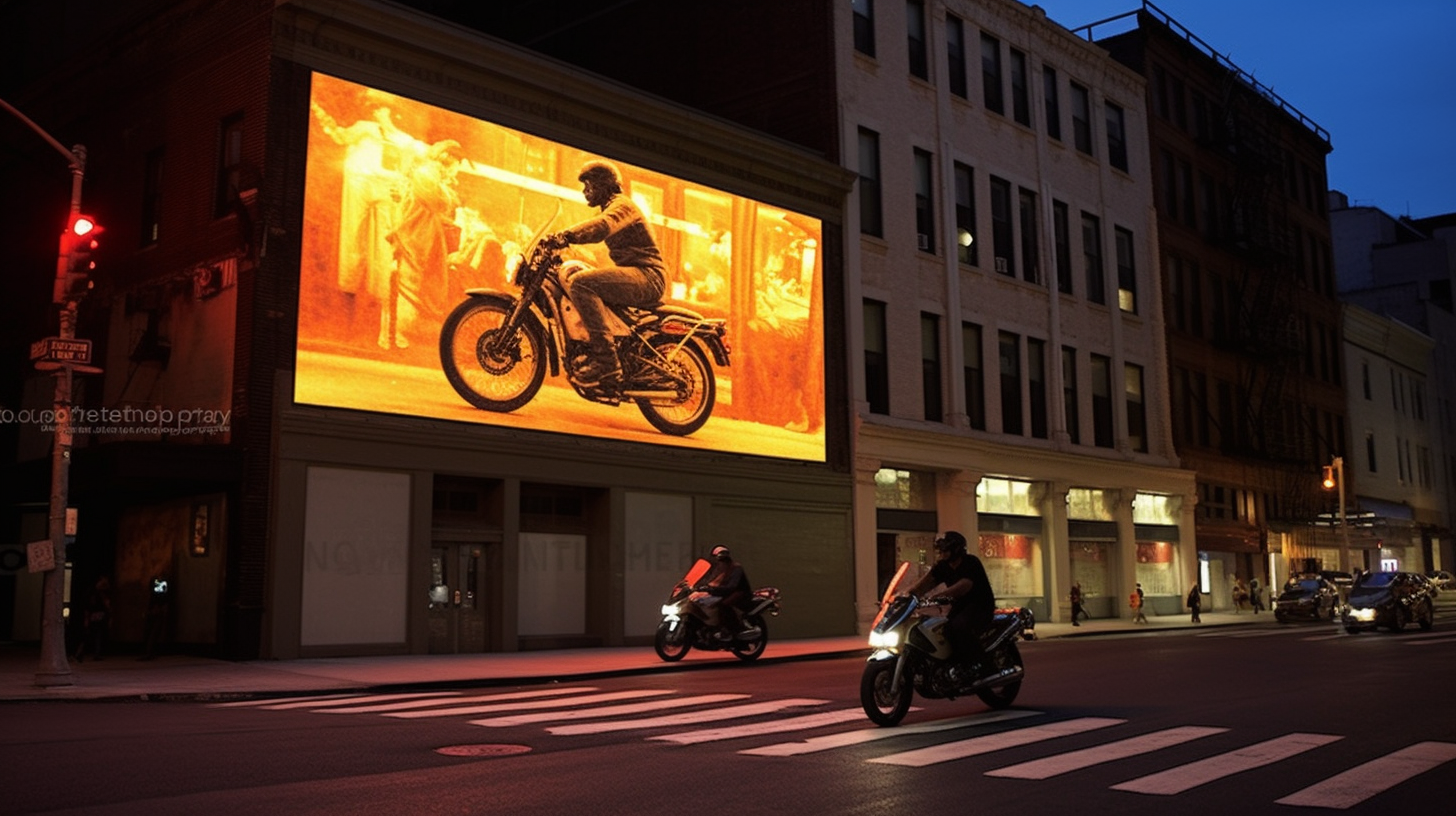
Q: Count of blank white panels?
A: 3